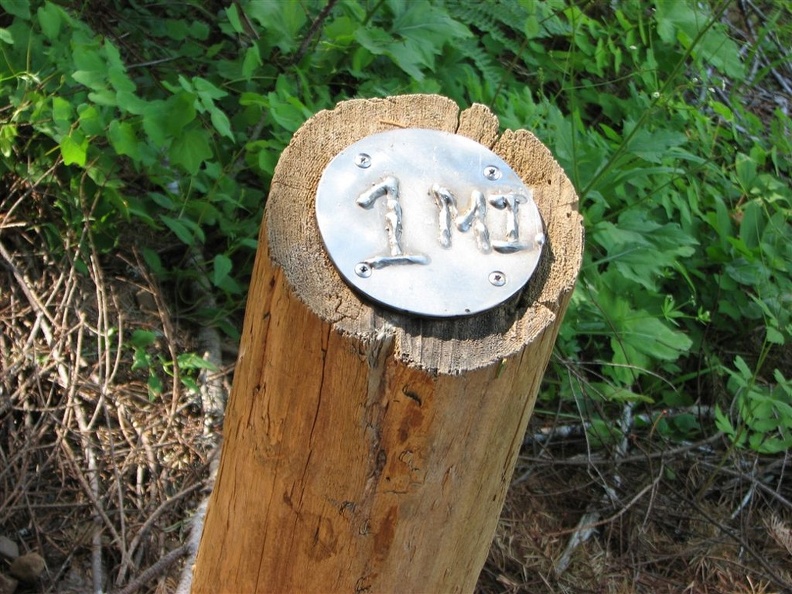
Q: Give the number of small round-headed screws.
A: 4